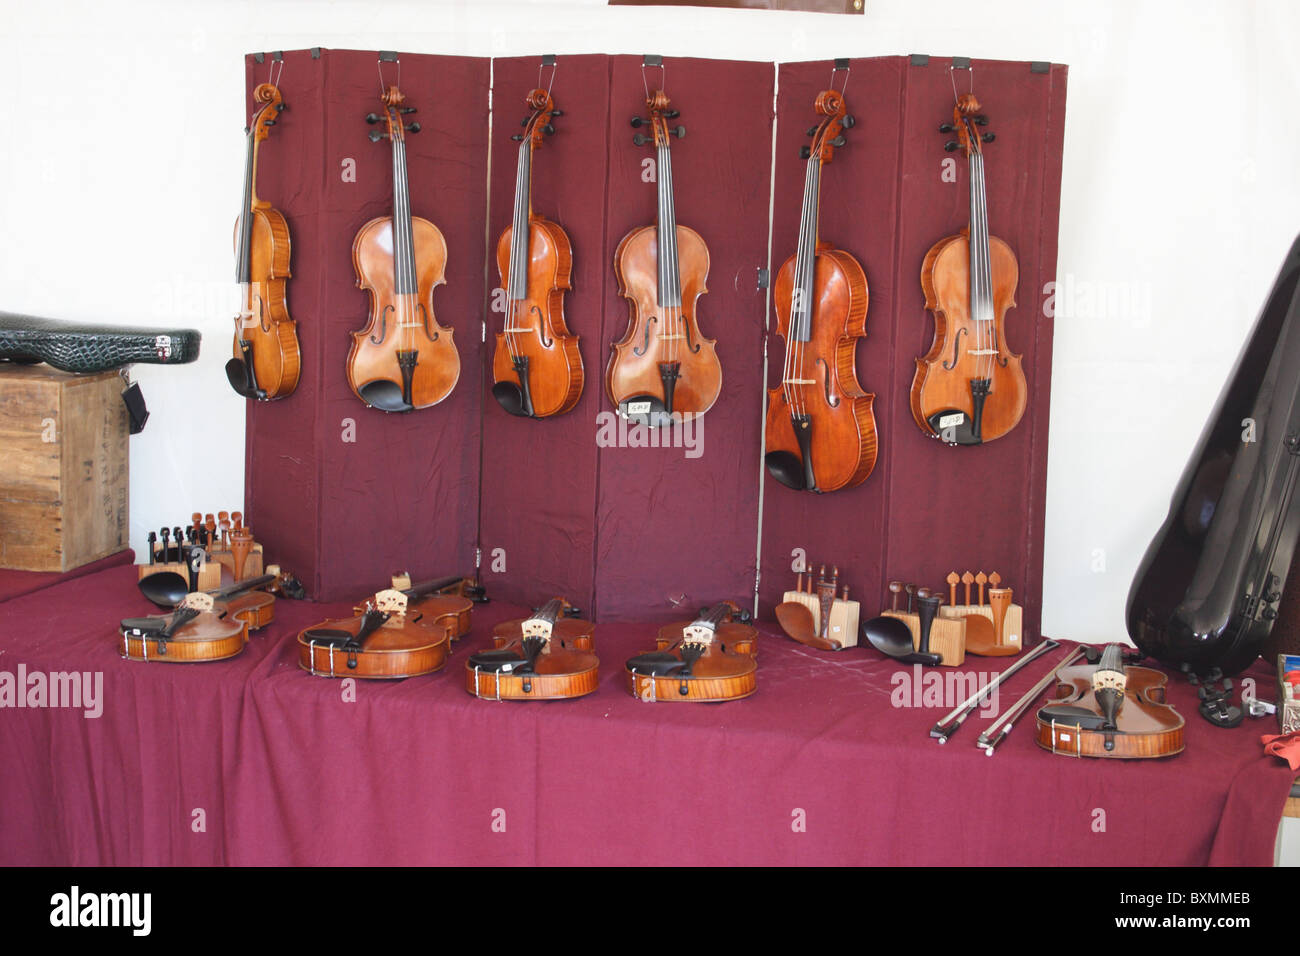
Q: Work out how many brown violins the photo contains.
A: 11